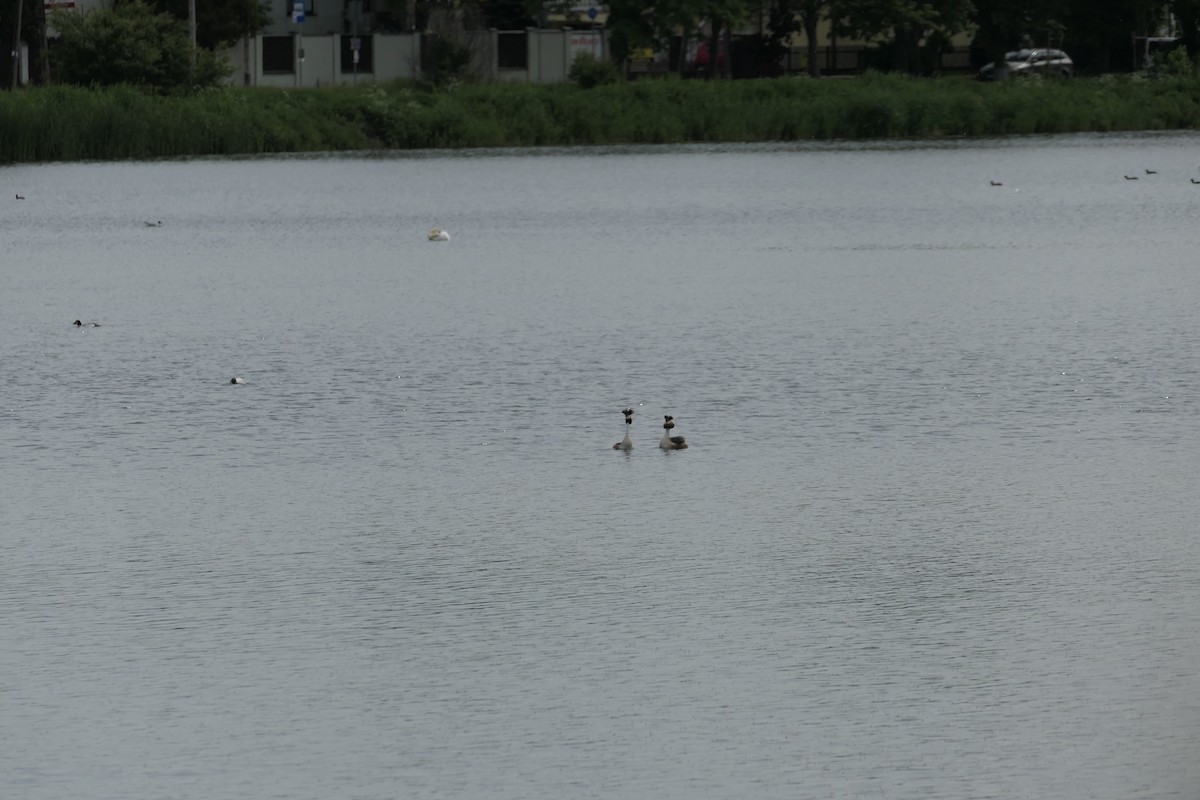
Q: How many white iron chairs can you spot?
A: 0